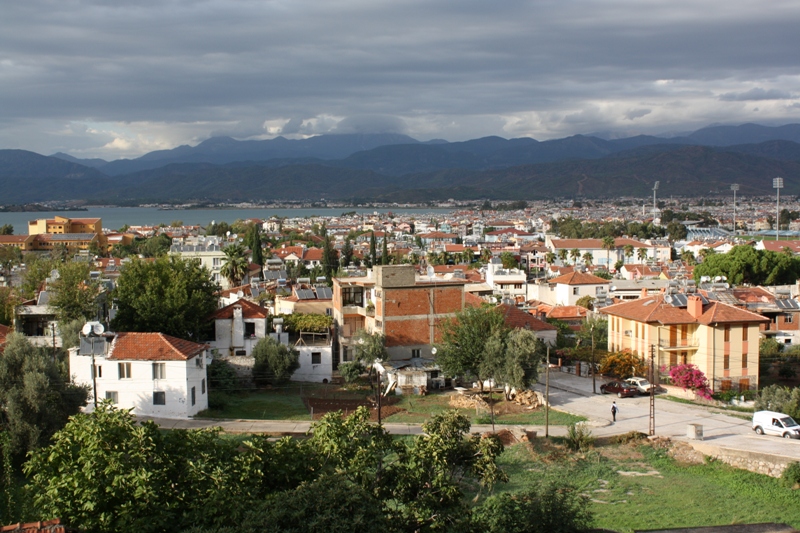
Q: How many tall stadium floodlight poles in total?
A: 3